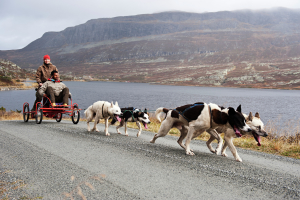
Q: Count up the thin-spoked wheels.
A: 4